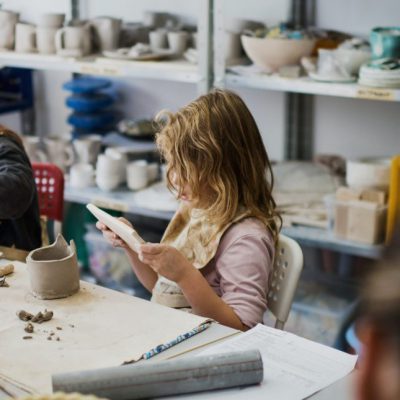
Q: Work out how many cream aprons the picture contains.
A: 1